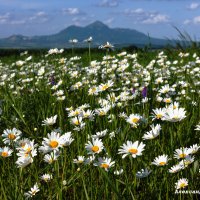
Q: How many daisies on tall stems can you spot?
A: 3